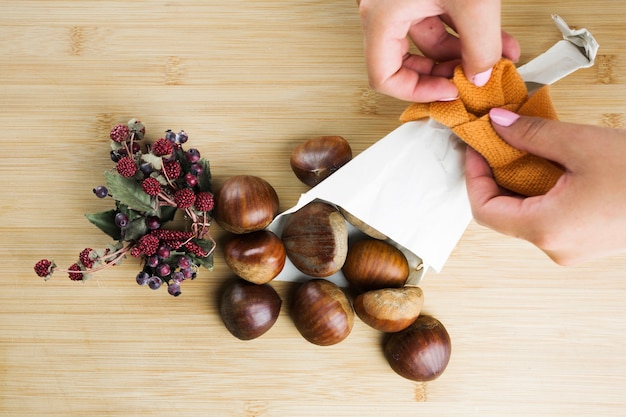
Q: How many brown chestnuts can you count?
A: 10